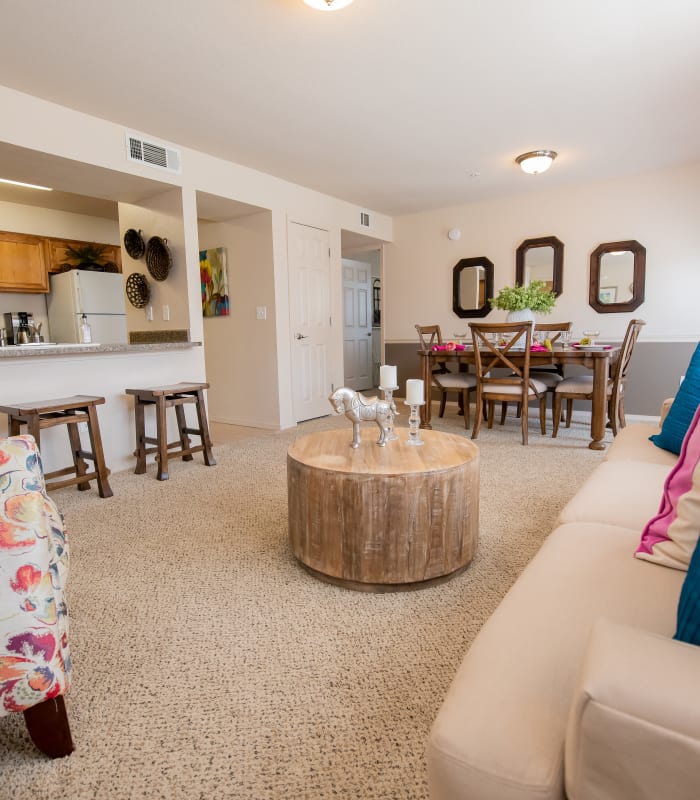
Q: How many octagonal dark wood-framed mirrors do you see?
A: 3